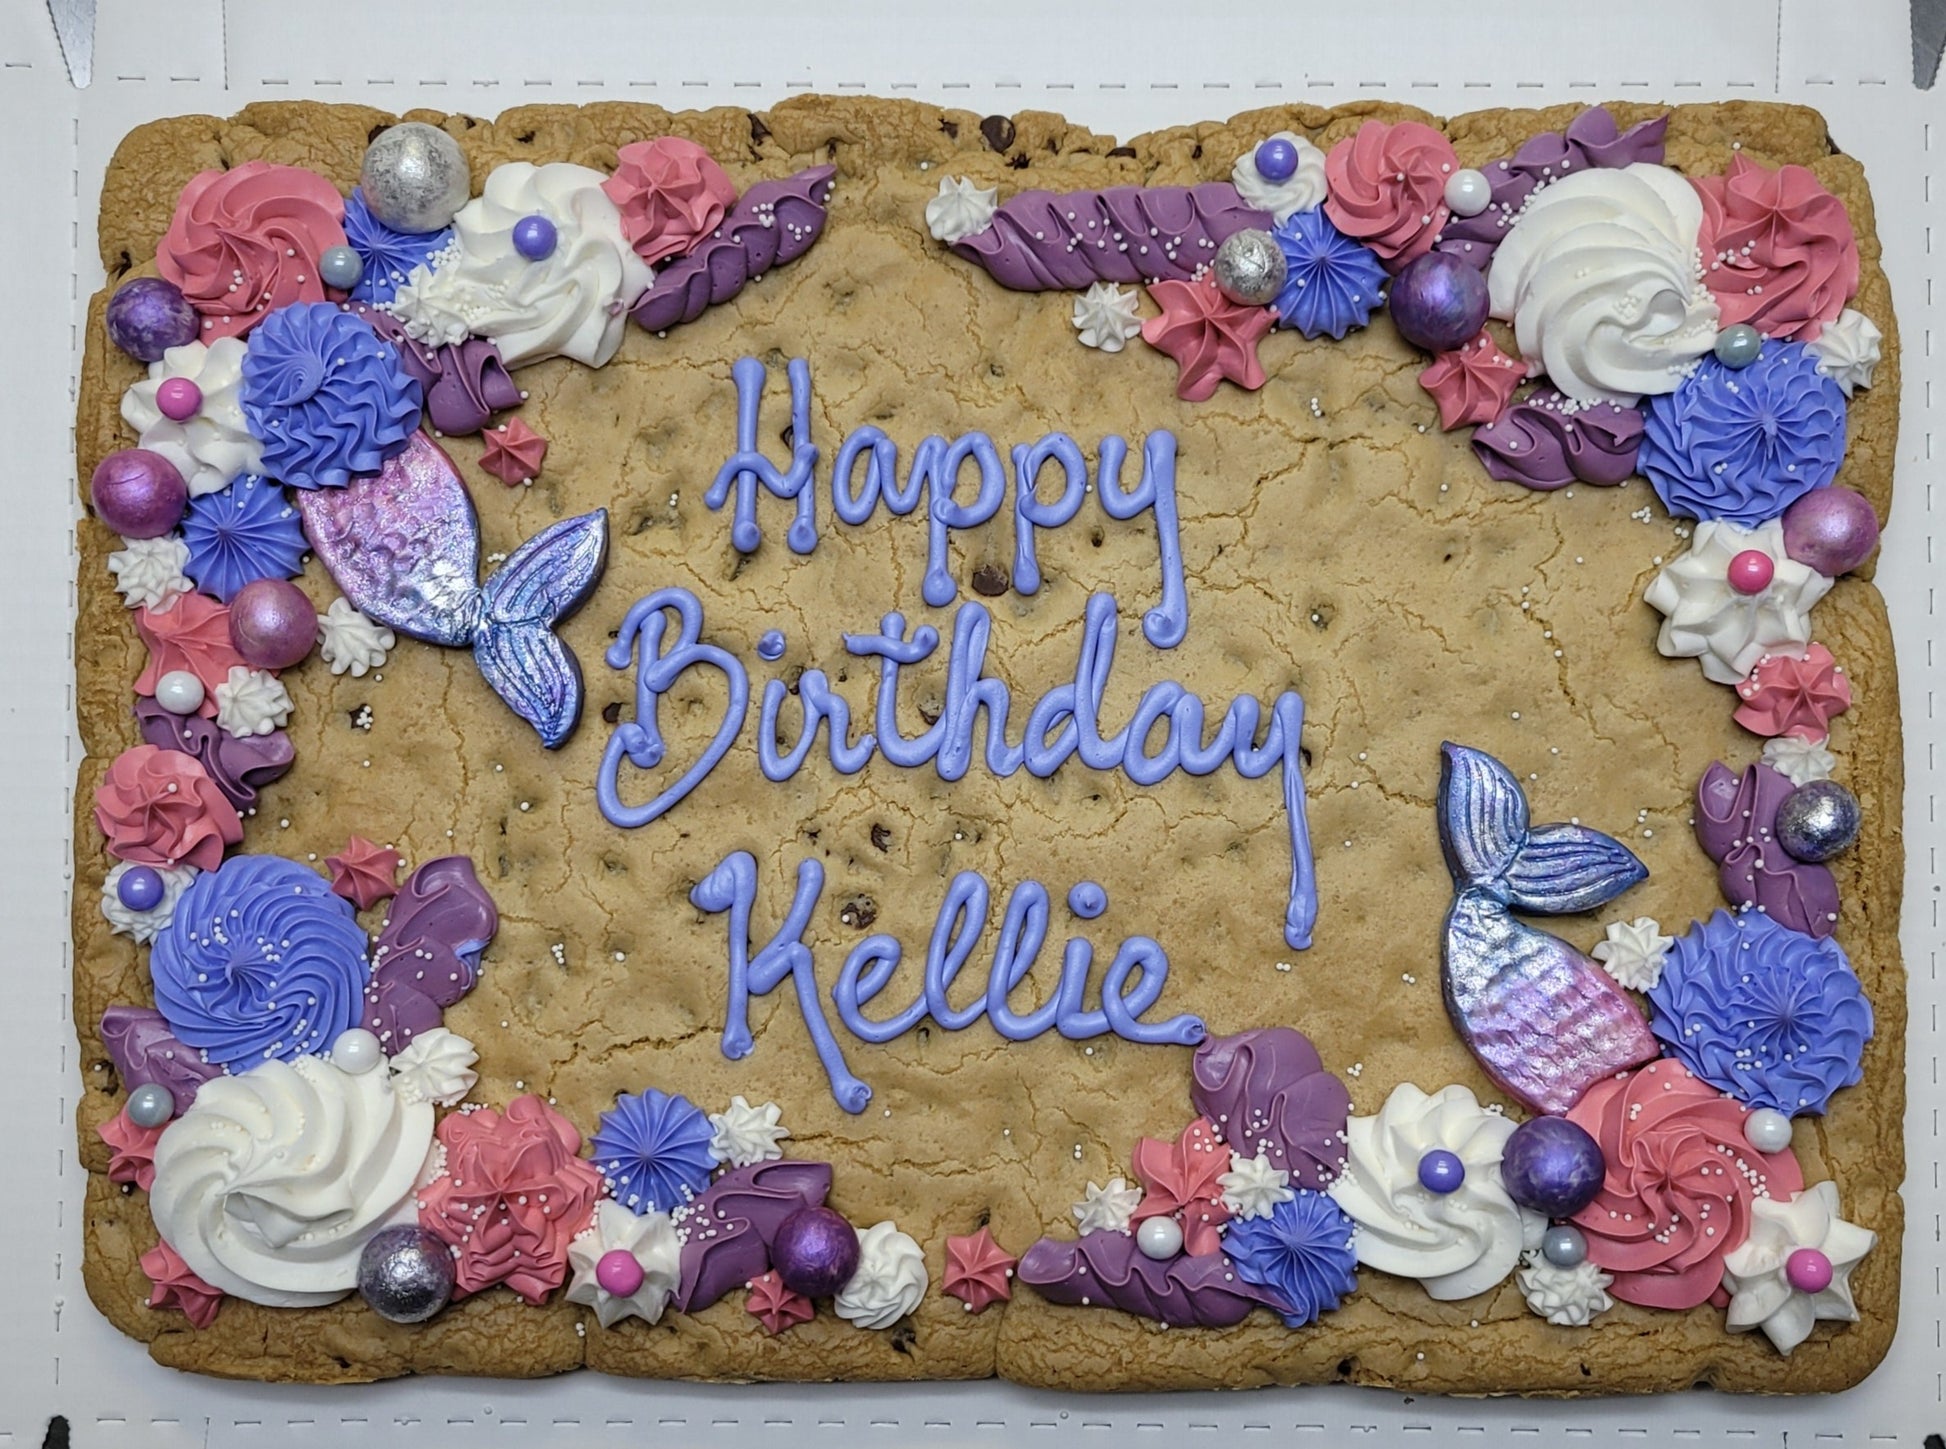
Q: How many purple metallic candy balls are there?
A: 4